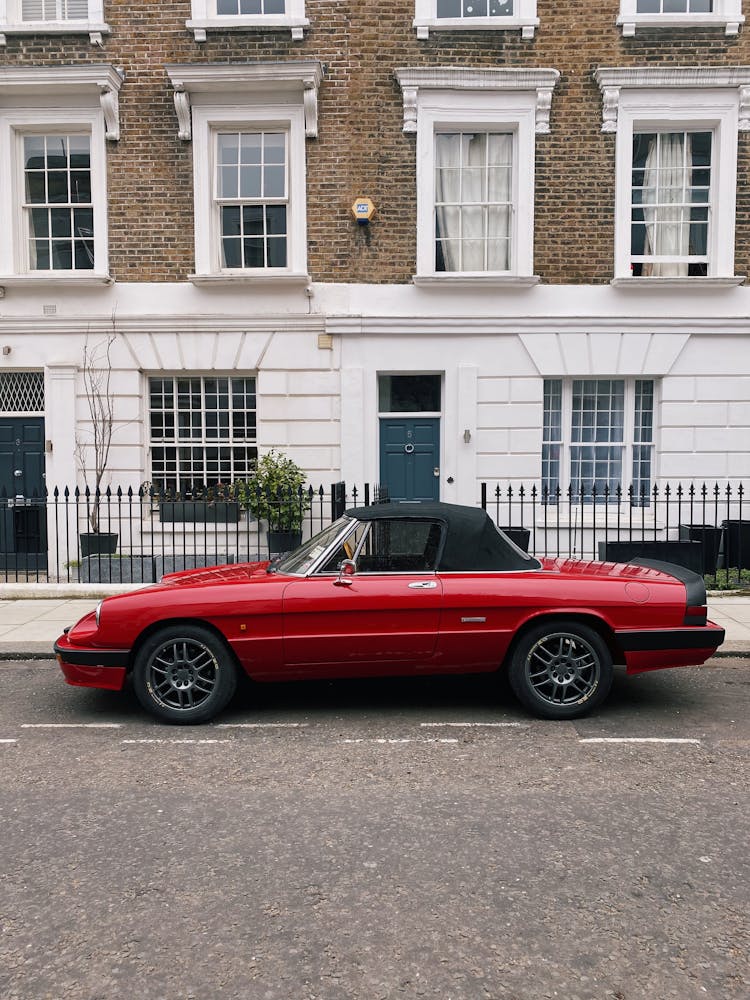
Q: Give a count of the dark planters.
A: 7